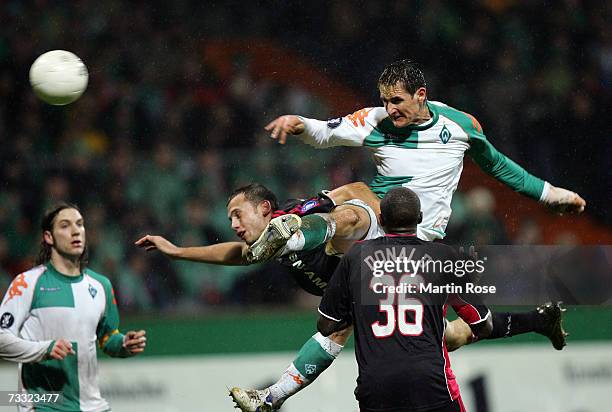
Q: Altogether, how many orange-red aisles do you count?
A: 1